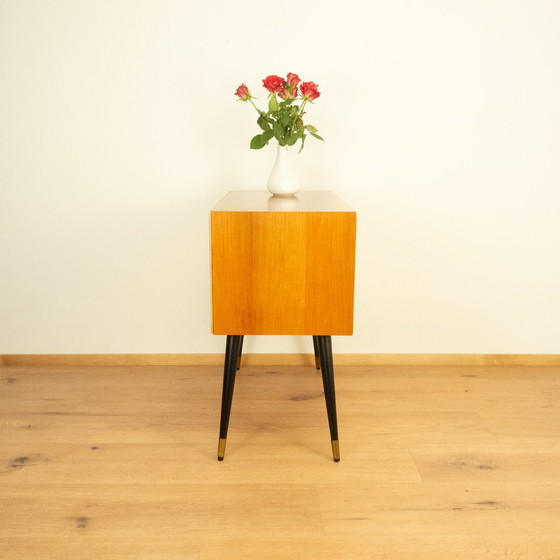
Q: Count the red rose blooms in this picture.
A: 5